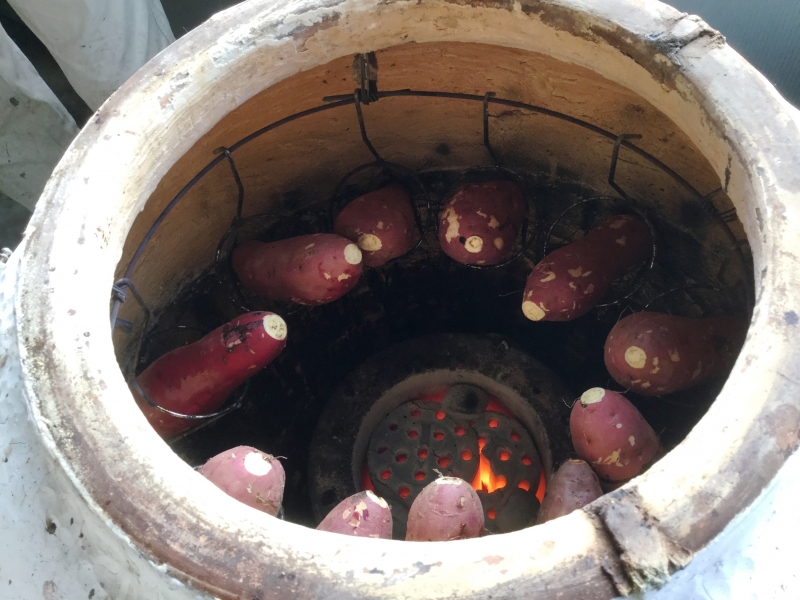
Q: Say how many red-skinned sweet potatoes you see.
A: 11